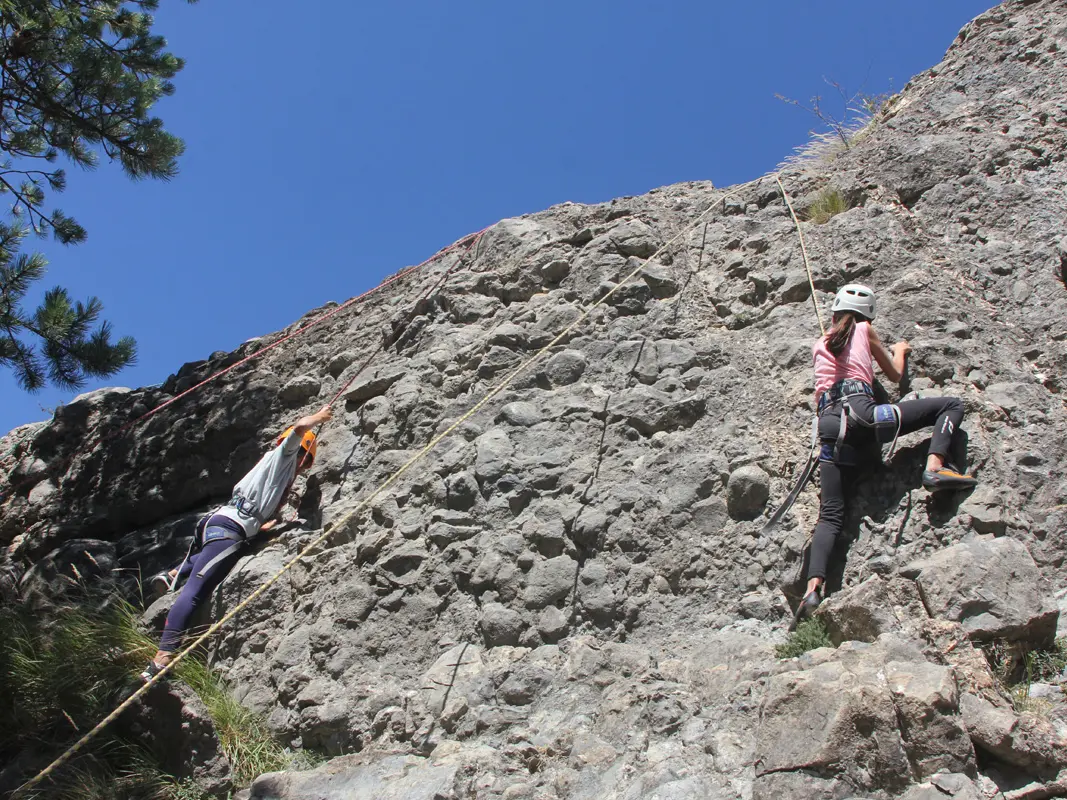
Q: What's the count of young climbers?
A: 2